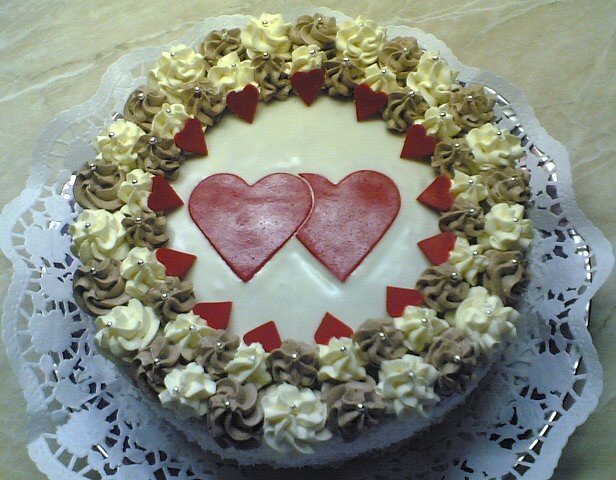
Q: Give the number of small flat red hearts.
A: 13